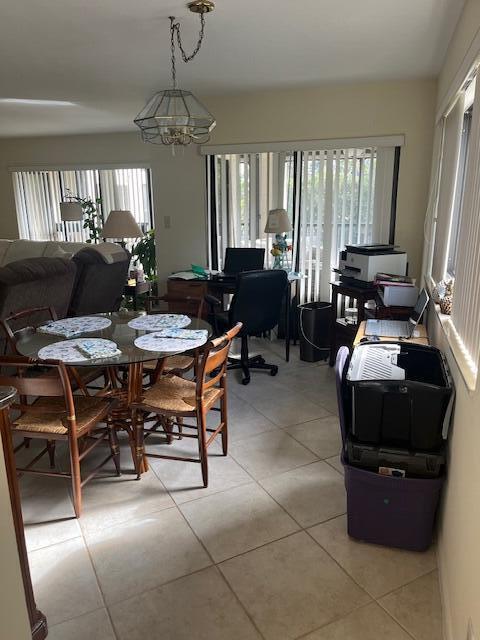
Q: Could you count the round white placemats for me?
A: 4